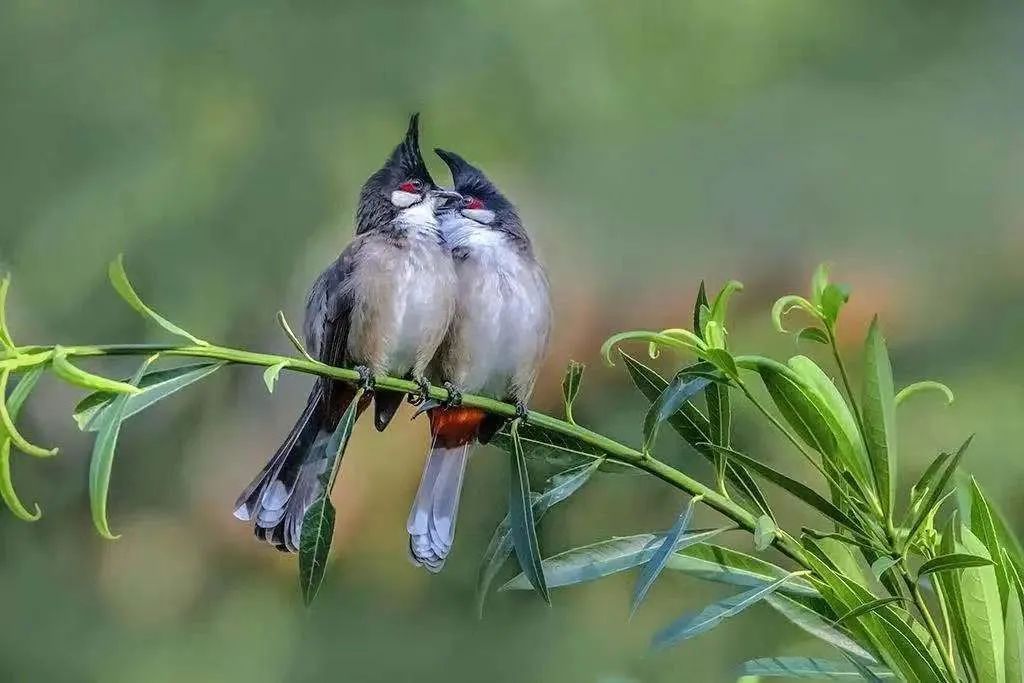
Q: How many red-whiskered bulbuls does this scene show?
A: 2